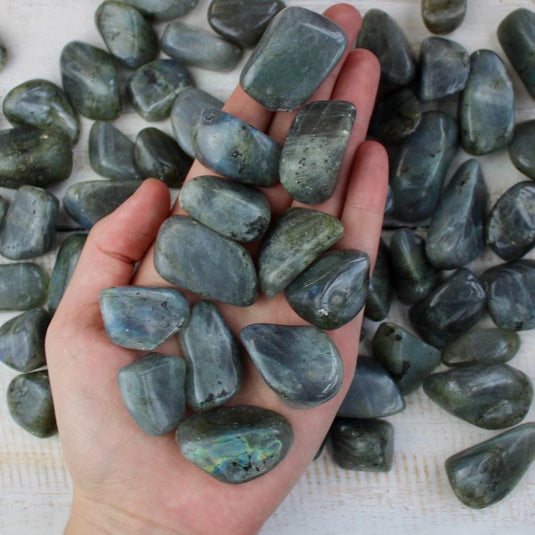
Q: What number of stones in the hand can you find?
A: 12